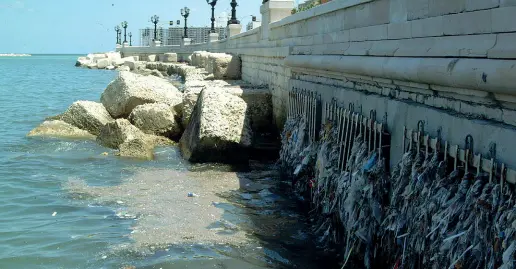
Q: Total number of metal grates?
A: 3